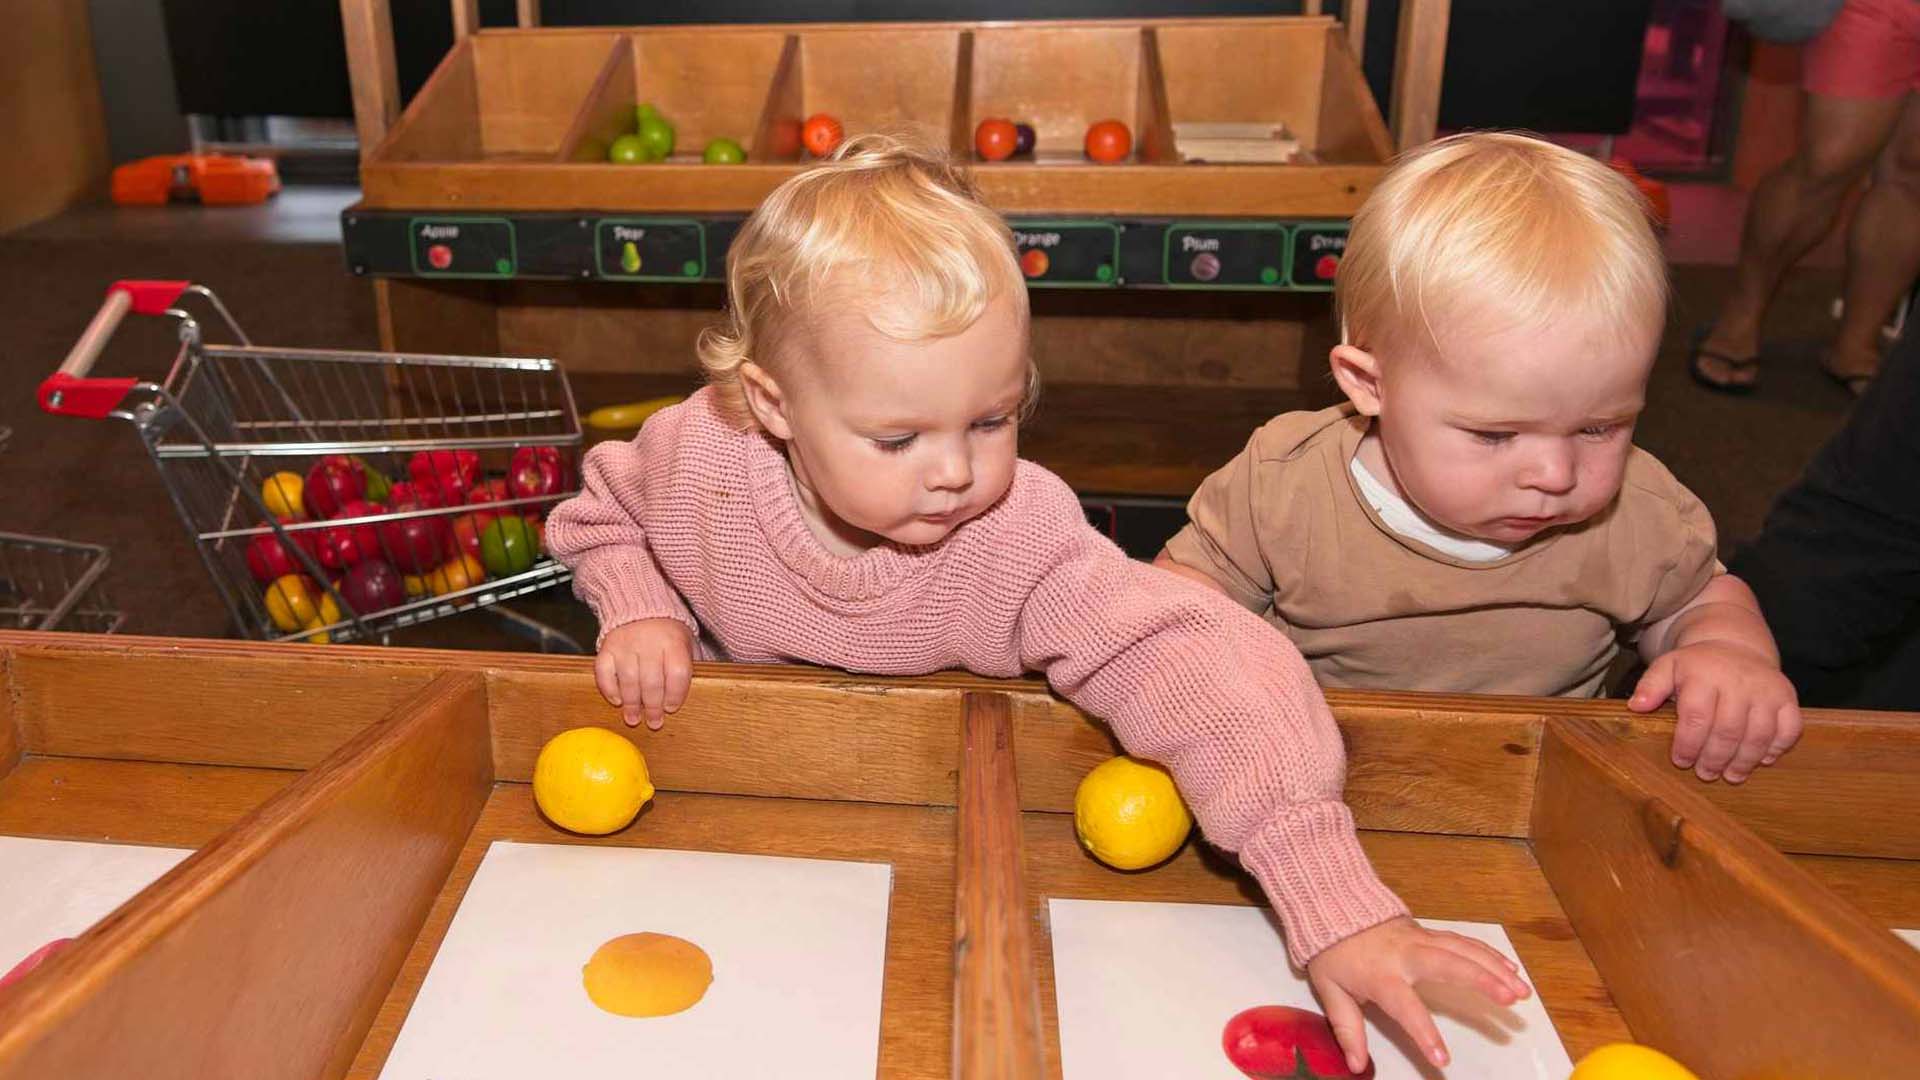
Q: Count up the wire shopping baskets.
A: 2